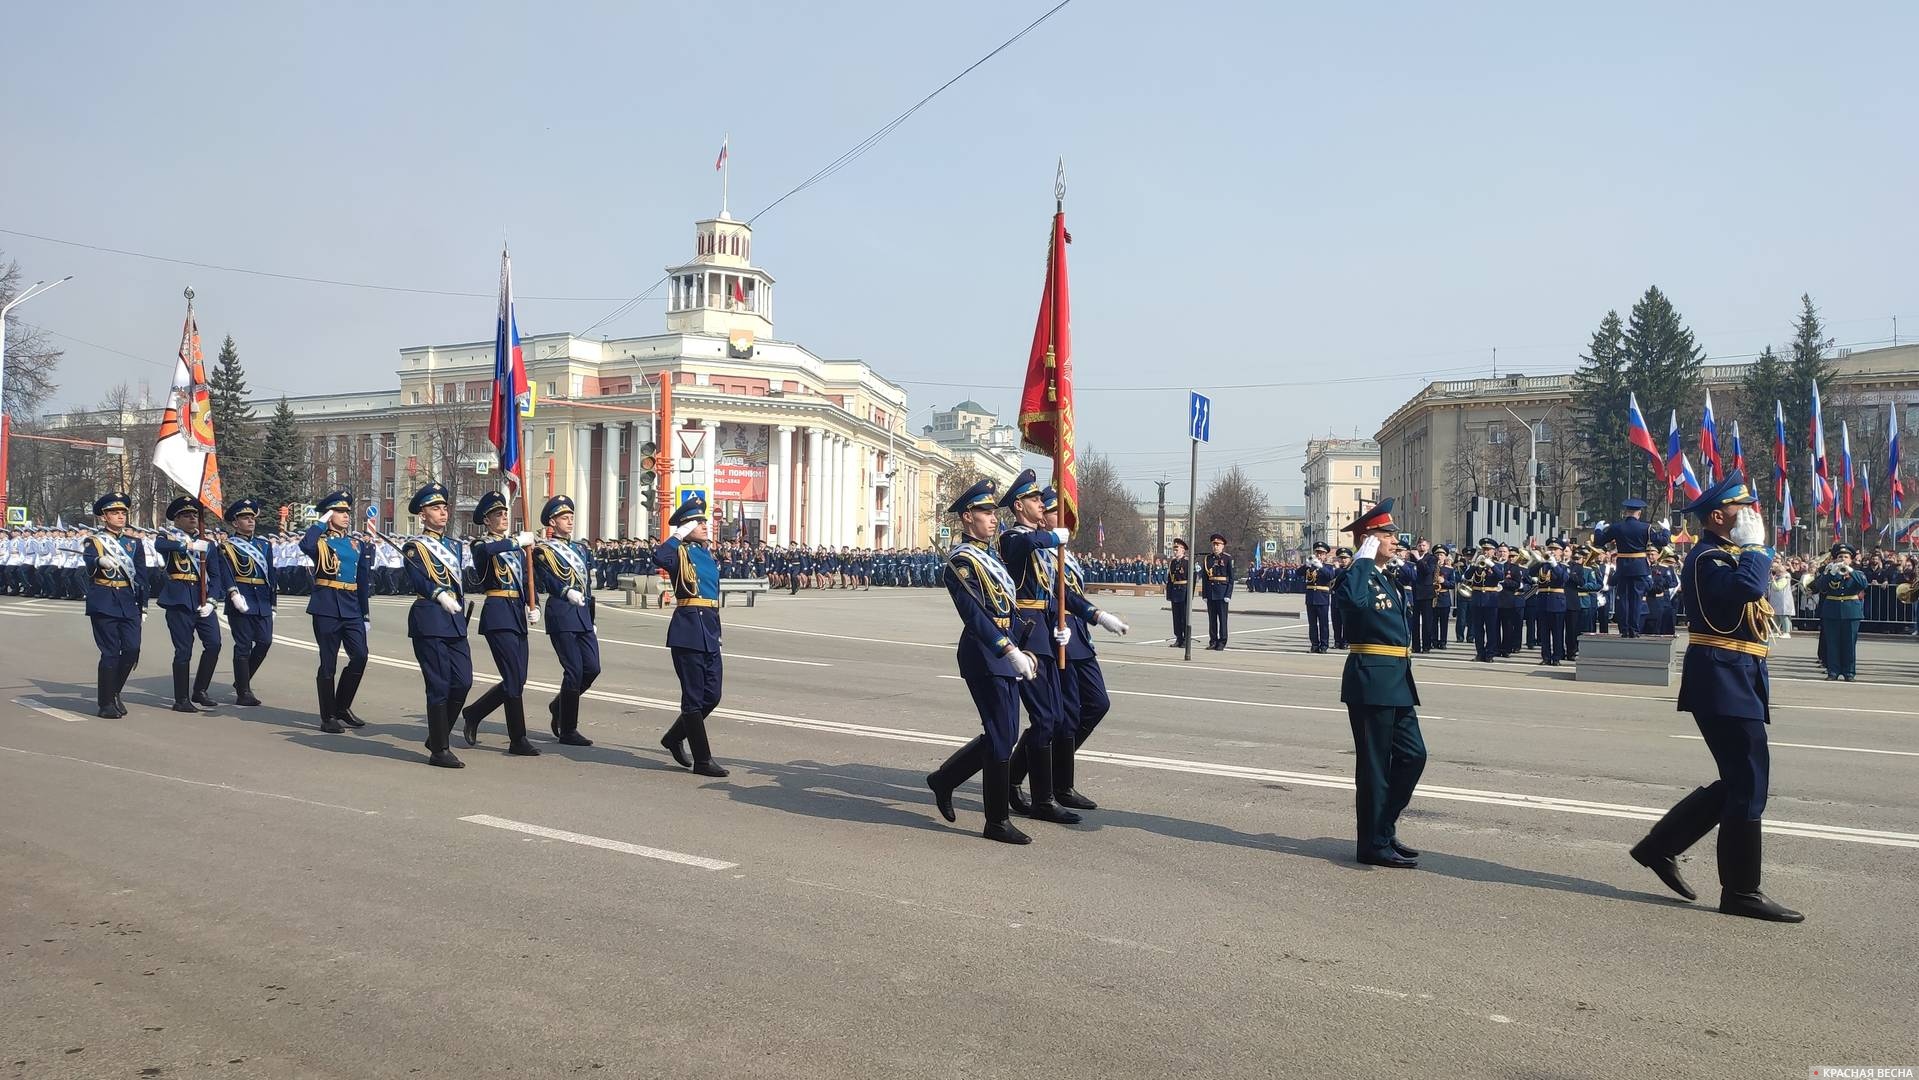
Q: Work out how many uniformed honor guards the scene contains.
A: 13